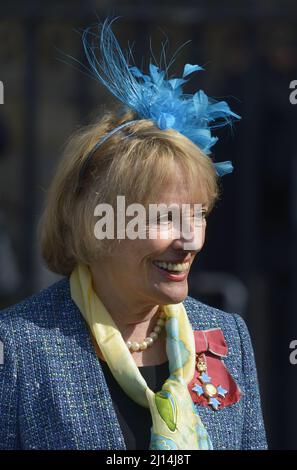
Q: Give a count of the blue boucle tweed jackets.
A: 1